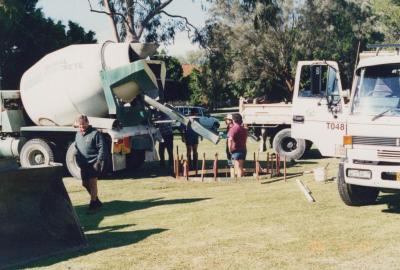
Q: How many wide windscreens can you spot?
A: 1